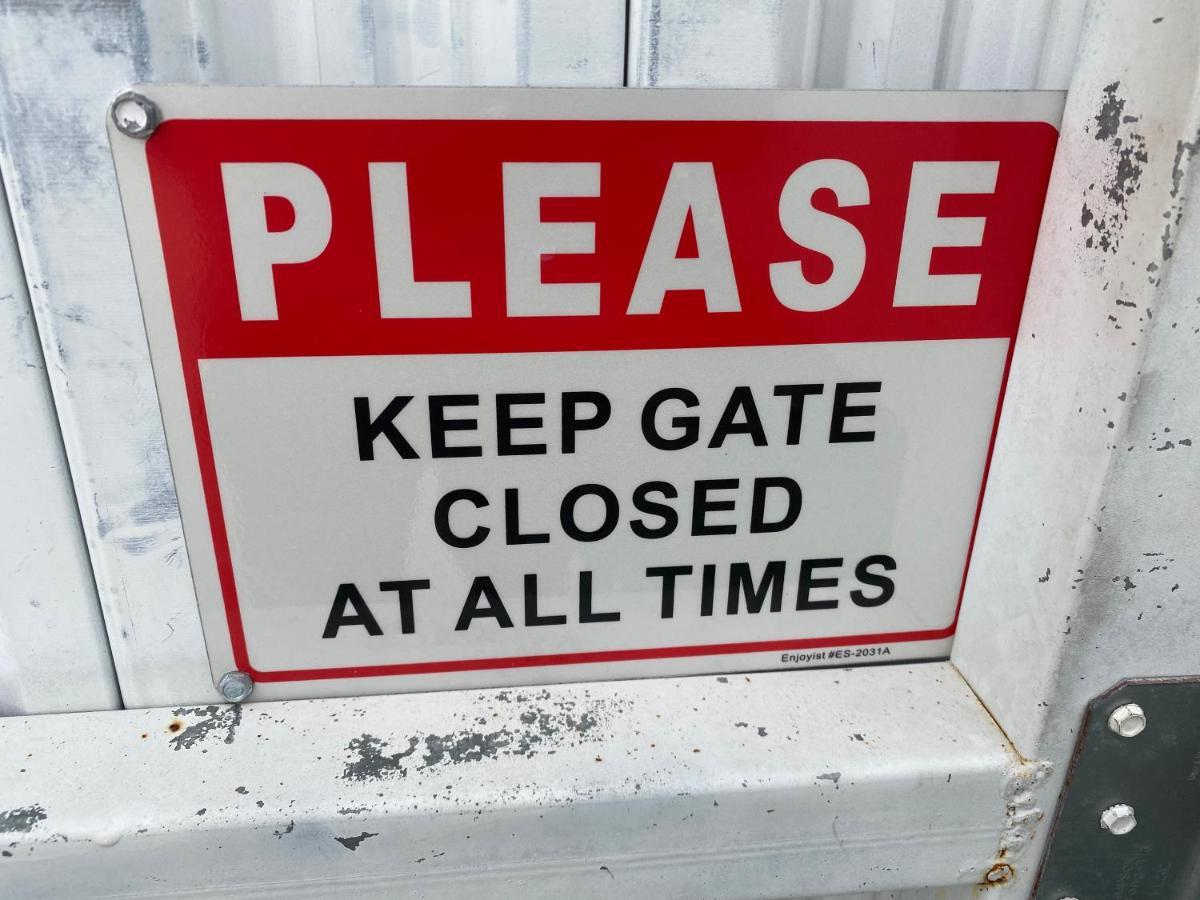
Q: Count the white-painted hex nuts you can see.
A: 2